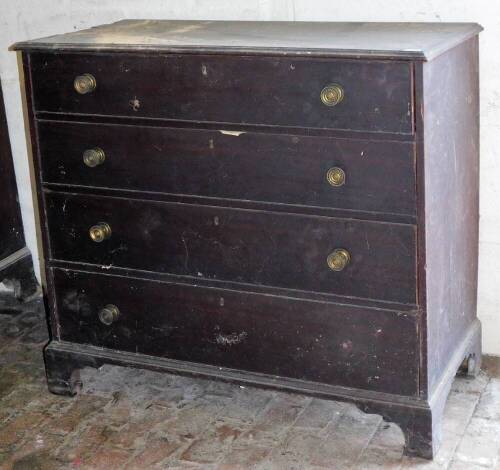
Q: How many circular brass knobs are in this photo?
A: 7